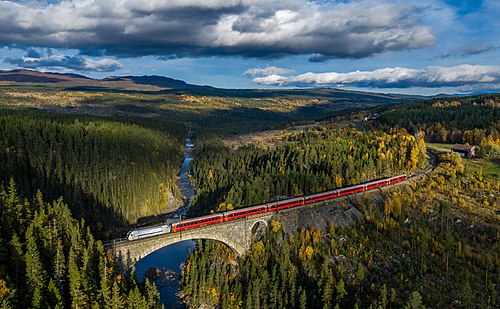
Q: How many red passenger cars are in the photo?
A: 7